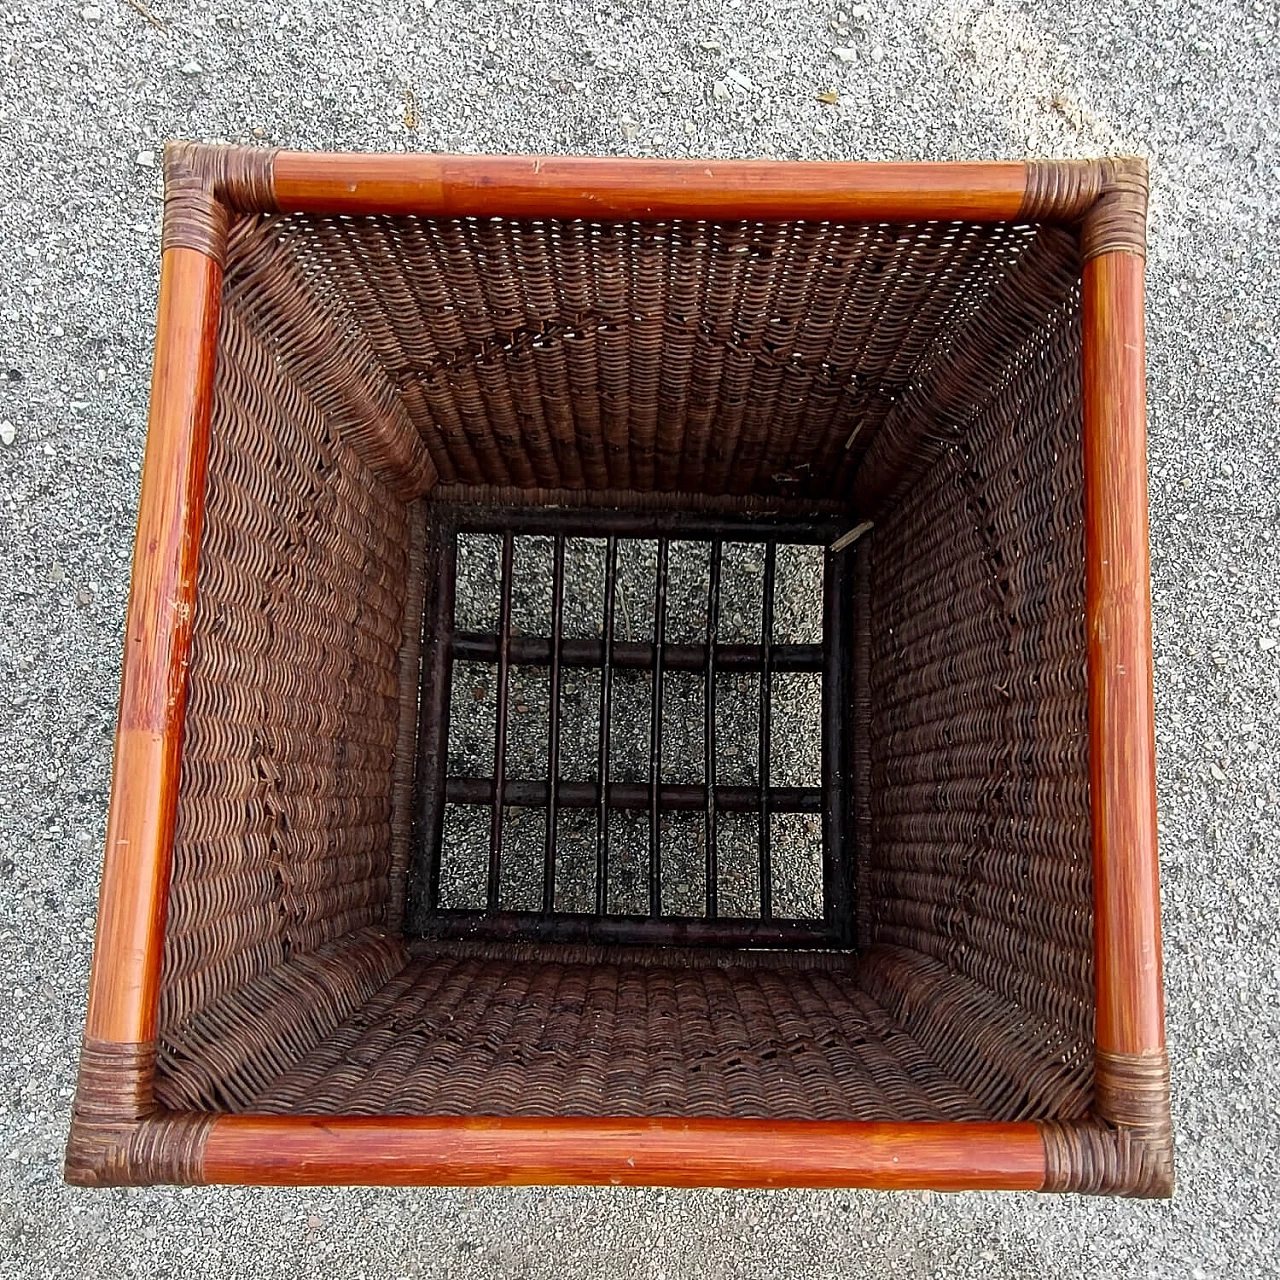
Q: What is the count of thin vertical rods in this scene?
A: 6